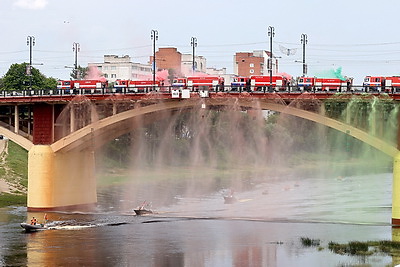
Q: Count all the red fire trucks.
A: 6